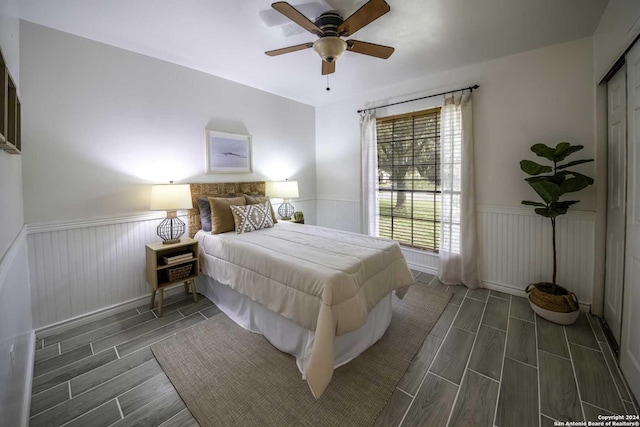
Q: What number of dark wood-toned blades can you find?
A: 5